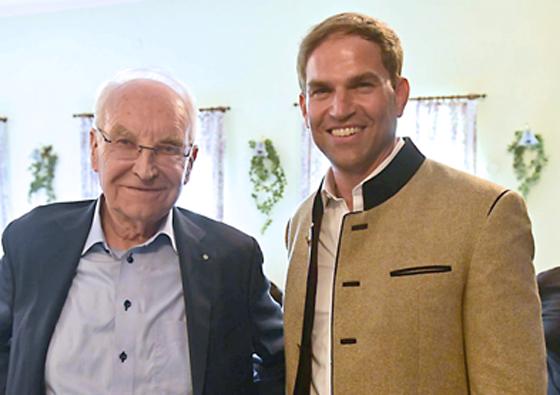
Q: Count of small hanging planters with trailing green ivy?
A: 3